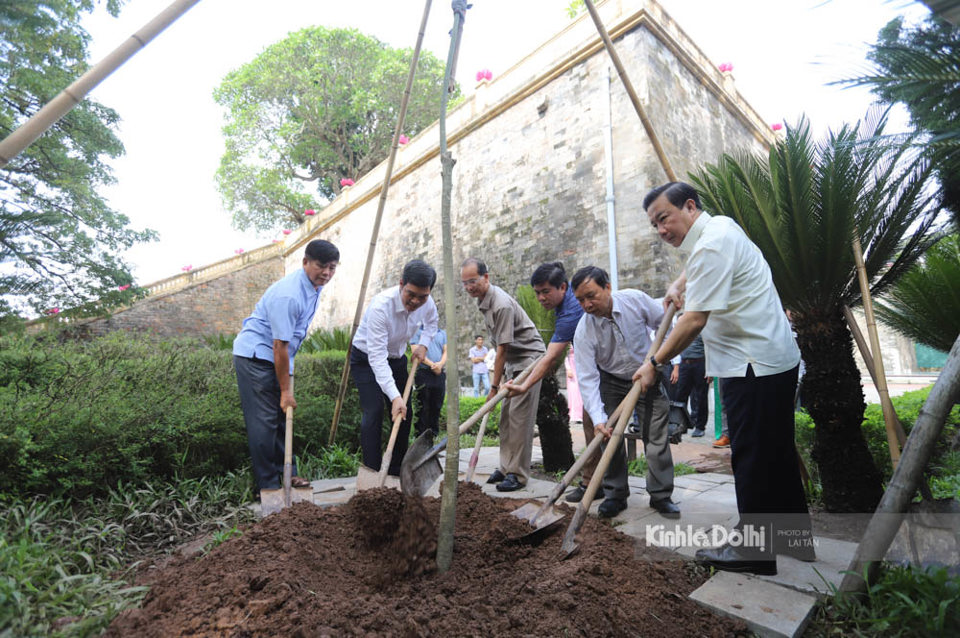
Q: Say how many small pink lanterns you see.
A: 12